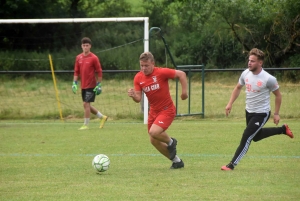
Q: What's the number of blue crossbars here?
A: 0